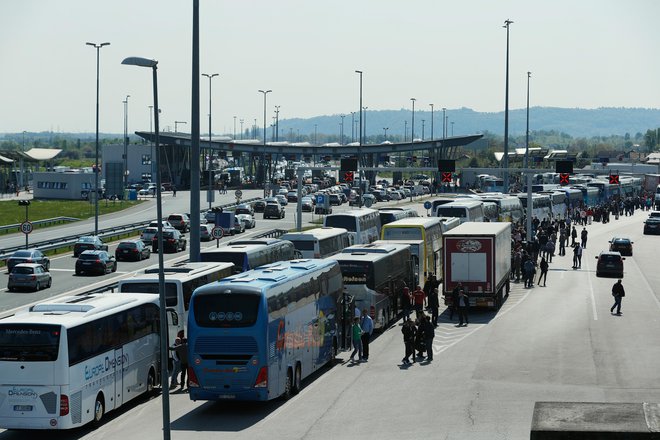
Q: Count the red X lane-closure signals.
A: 4